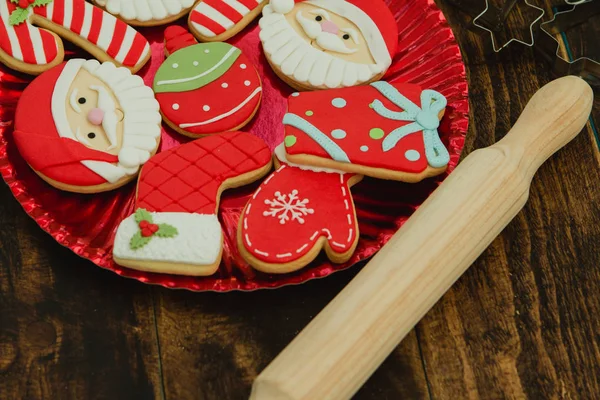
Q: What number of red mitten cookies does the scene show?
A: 1